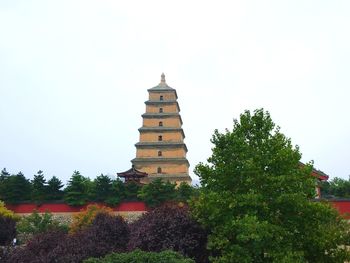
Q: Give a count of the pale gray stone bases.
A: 1